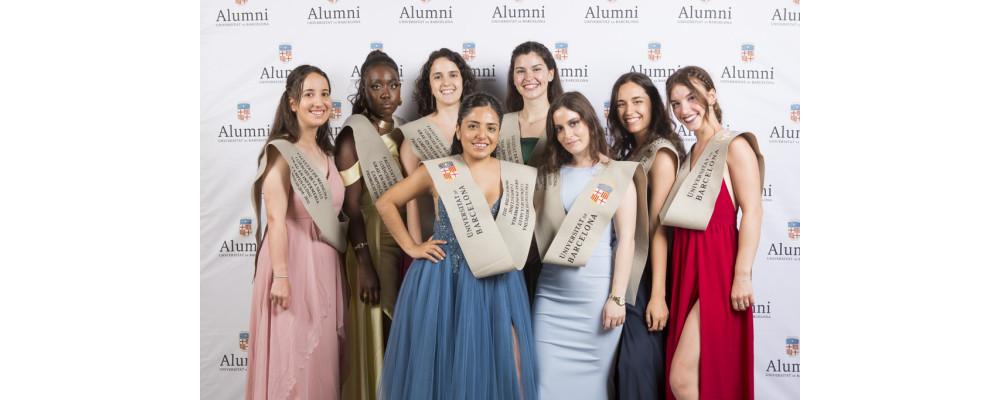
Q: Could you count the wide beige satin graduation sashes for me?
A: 8